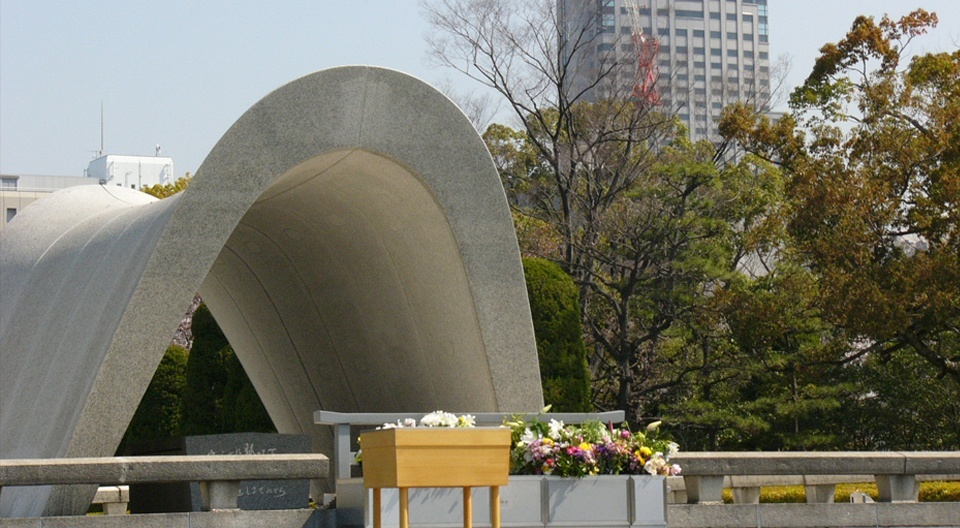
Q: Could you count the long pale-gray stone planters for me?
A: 1